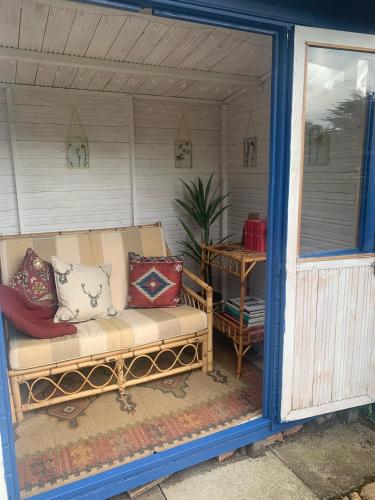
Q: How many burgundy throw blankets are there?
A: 1